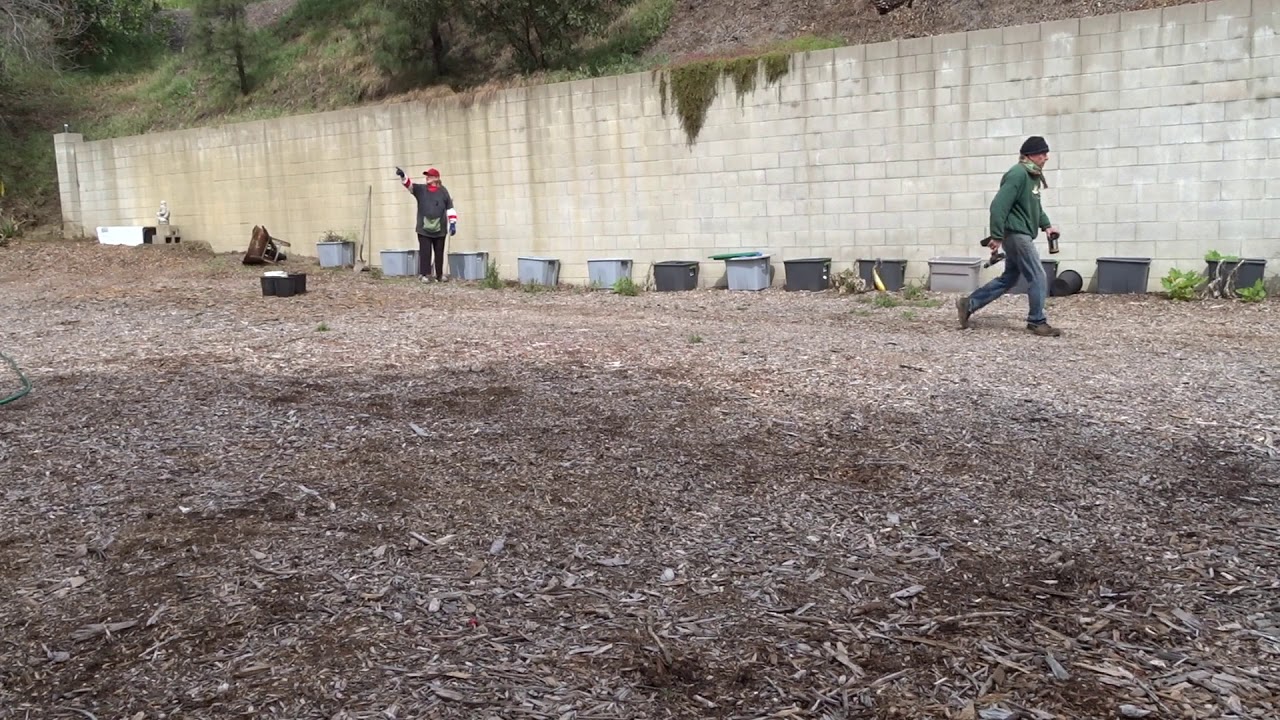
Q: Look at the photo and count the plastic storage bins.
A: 13